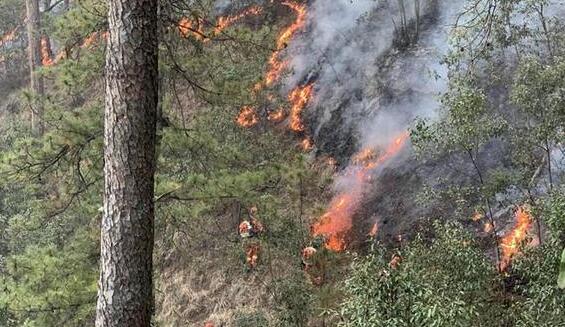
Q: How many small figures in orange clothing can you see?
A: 2